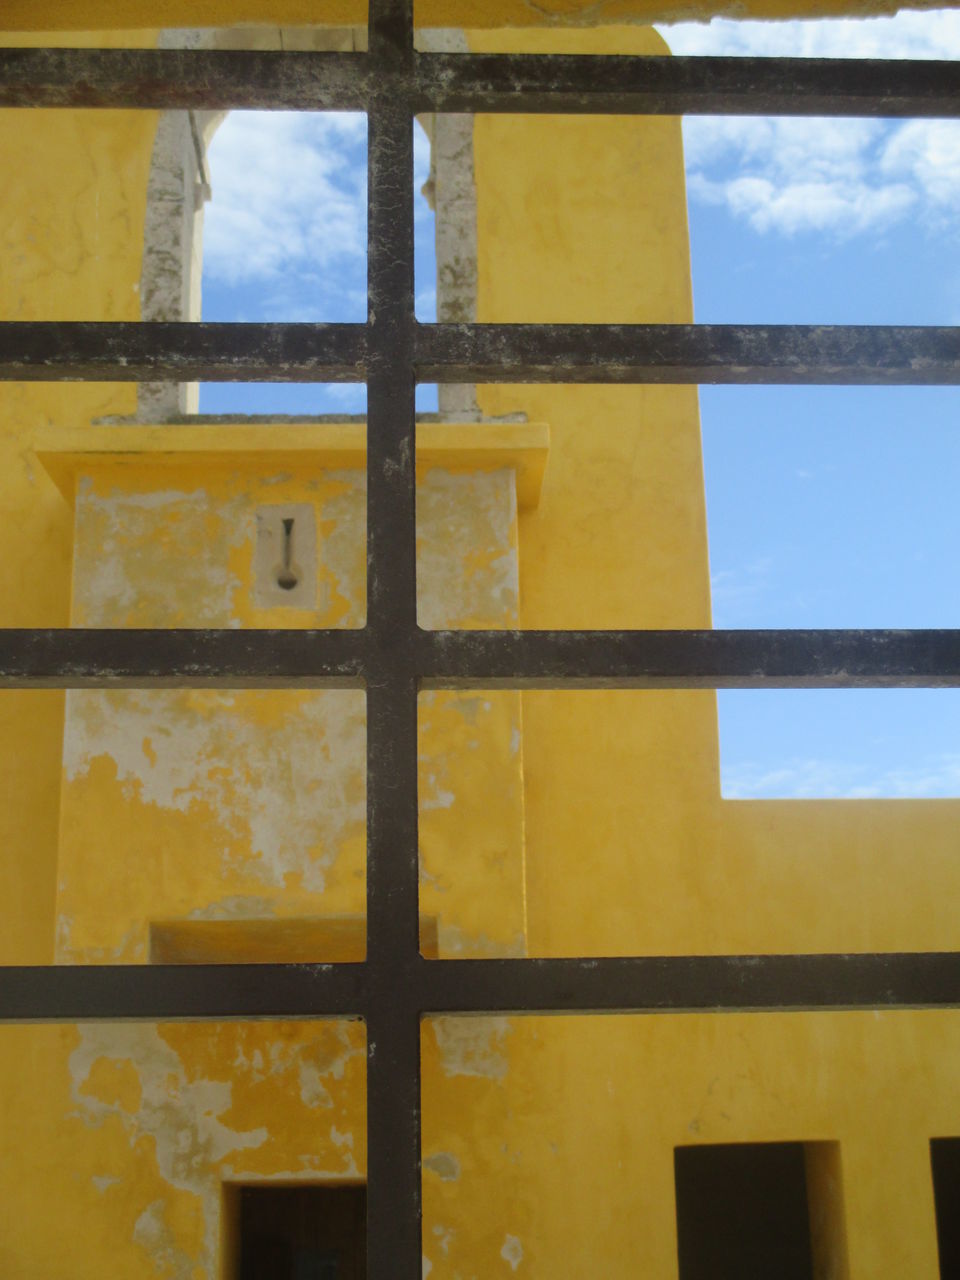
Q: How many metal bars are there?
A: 5